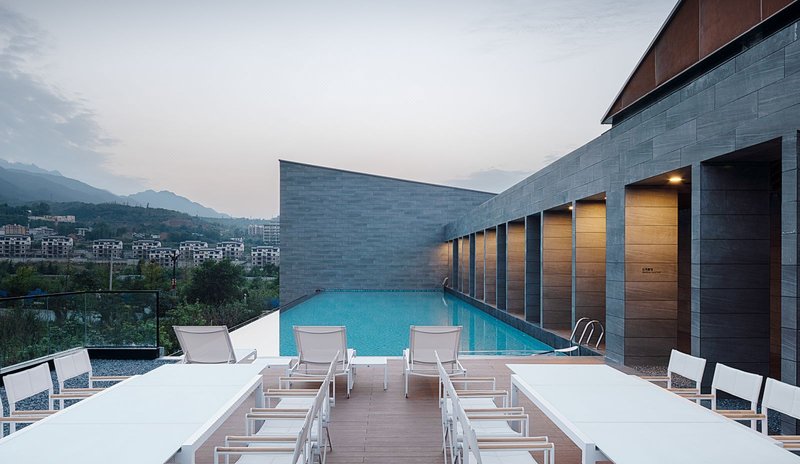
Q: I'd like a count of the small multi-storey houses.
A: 9